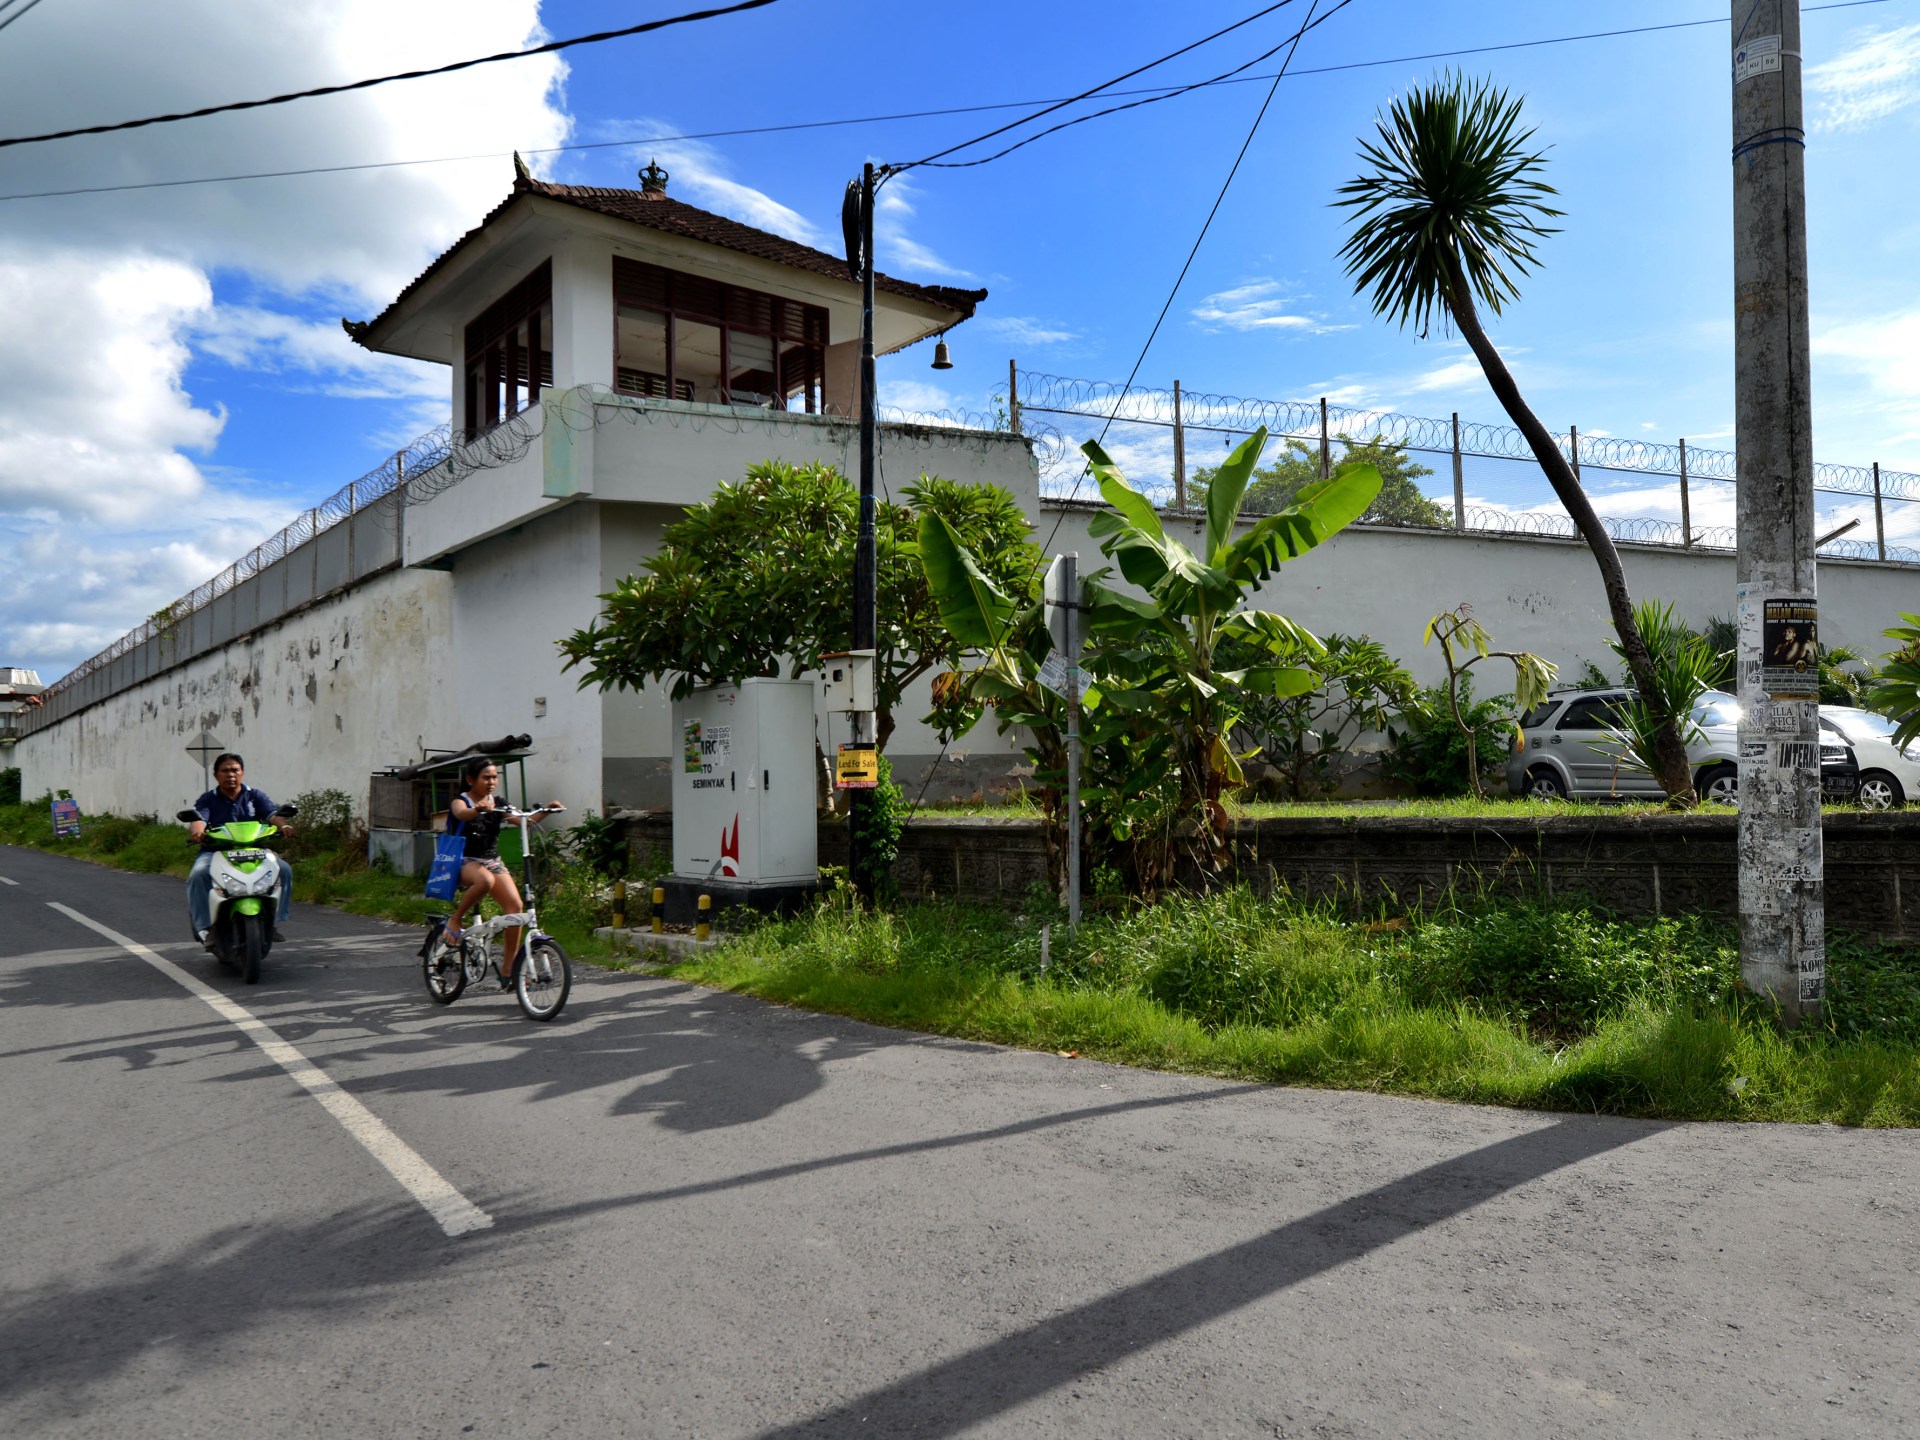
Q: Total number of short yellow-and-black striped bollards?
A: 3